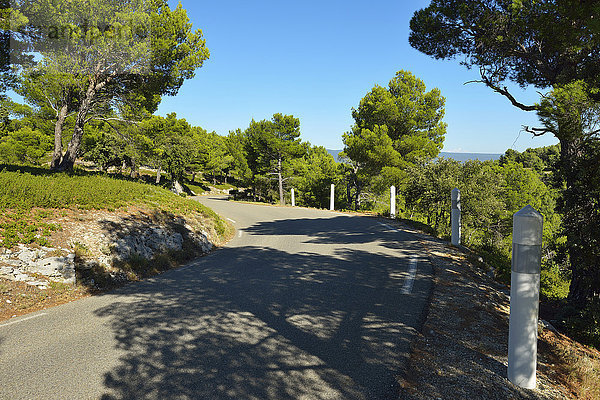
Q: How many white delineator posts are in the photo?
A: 5